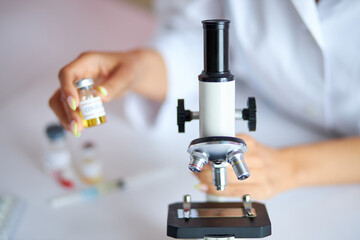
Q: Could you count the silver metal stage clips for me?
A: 2